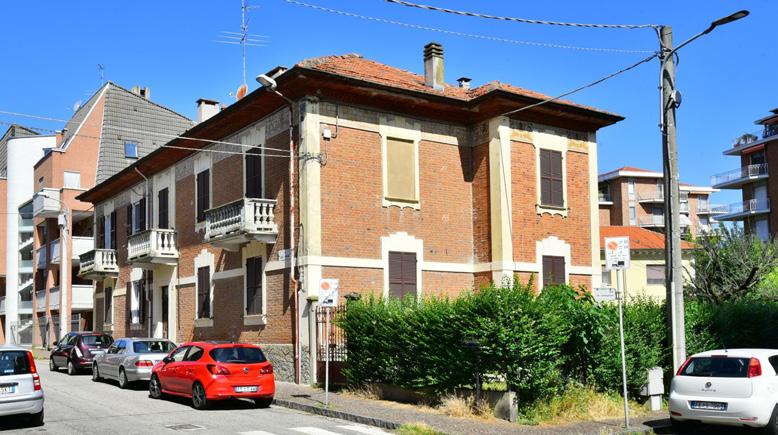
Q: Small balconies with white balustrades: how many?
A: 3